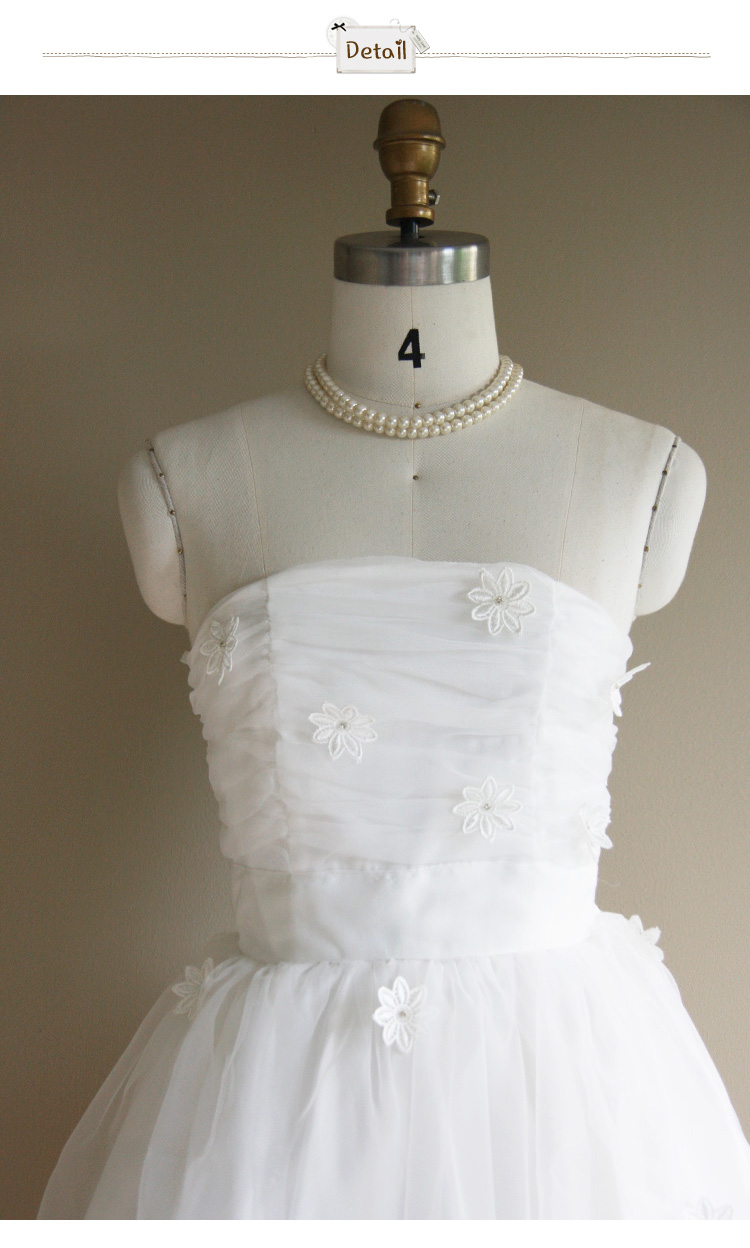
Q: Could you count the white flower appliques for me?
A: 10